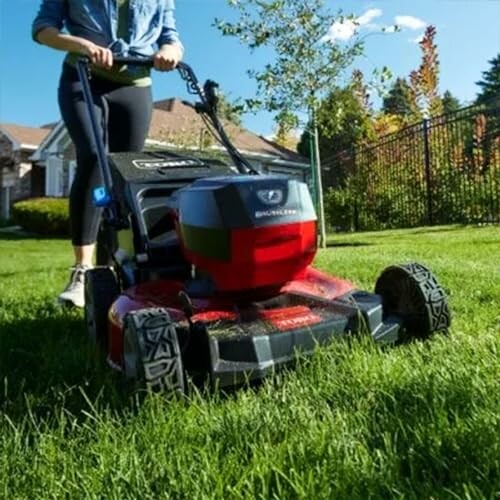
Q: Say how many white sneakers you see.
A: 1